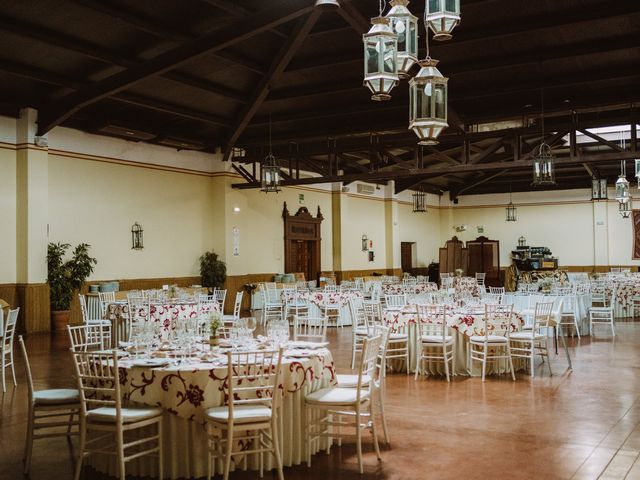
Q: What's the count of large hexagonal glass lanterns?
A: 4